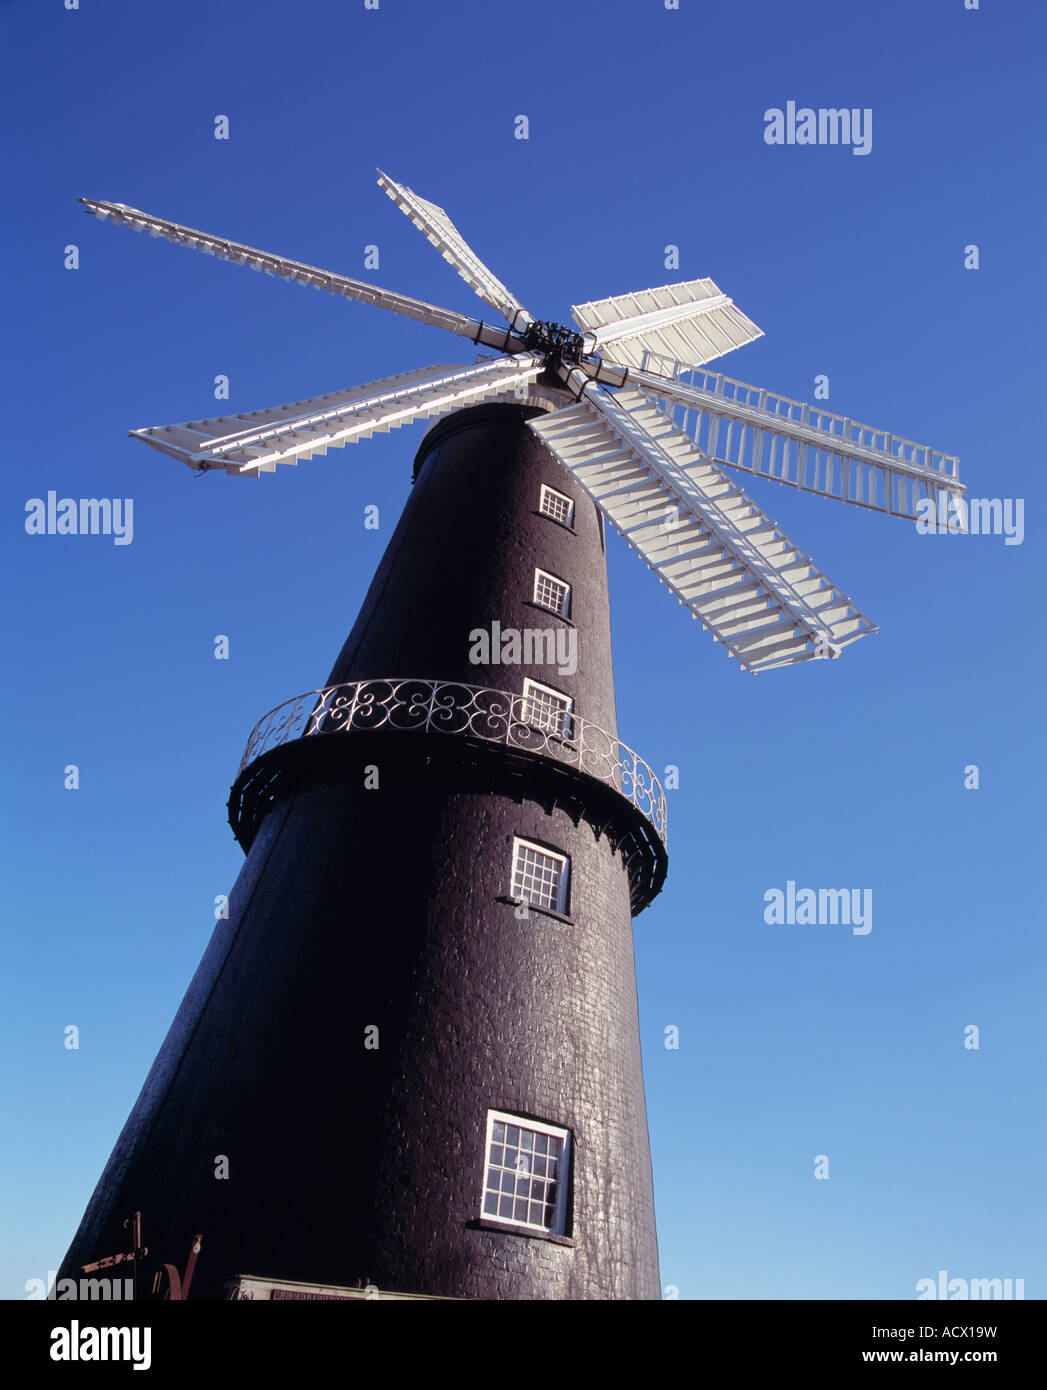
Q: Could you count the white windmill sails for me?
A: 6